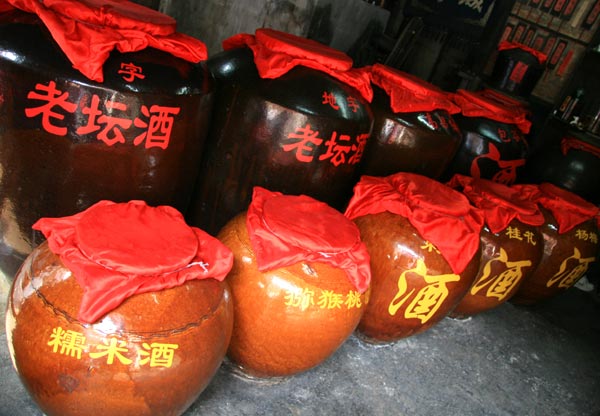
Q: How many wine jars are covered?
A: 11